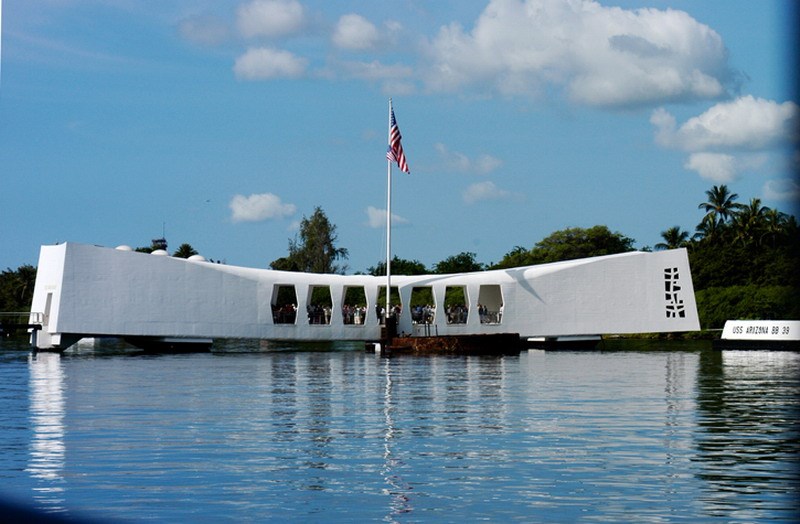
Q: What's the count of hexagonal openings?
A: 7